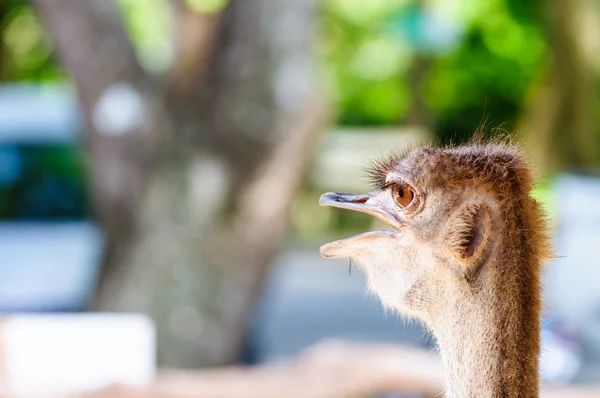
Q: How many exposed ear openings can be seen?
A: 1